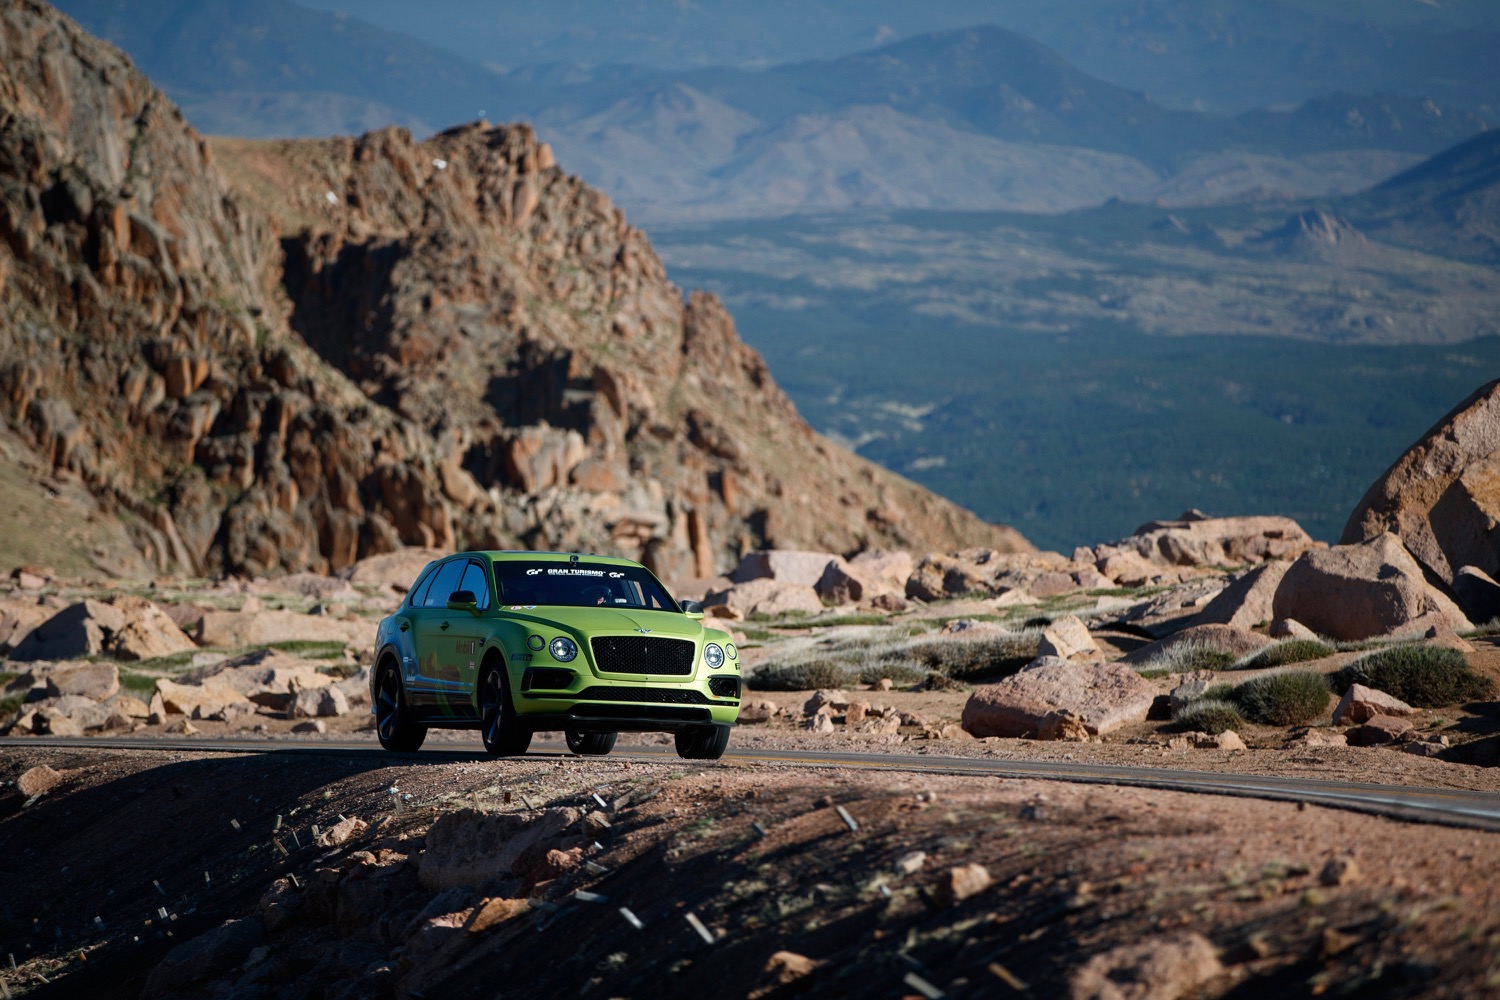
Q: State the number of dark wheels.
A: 4